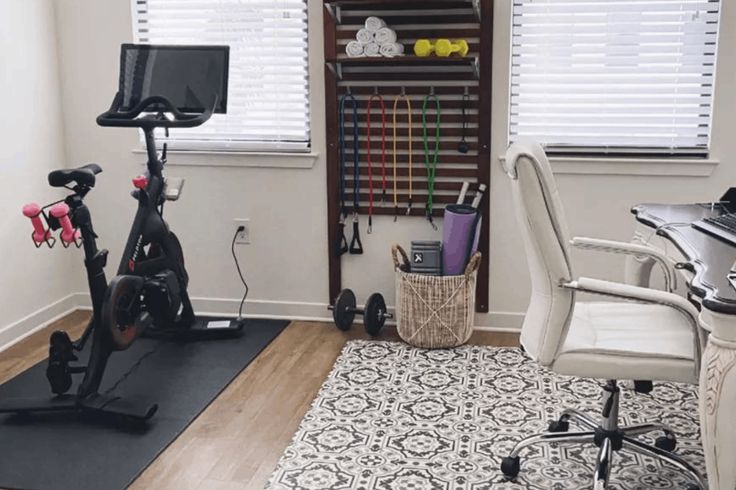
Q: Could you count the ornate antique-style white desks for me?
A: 1